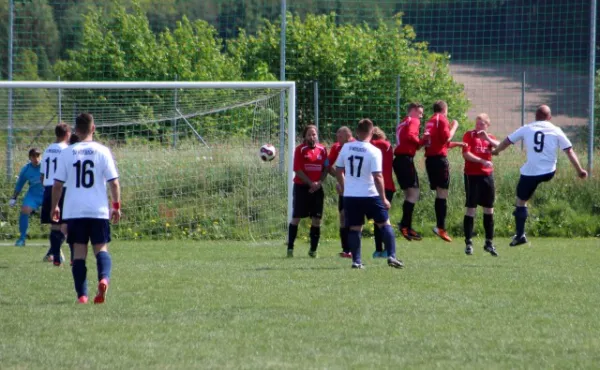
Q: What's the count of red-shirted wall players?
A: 6